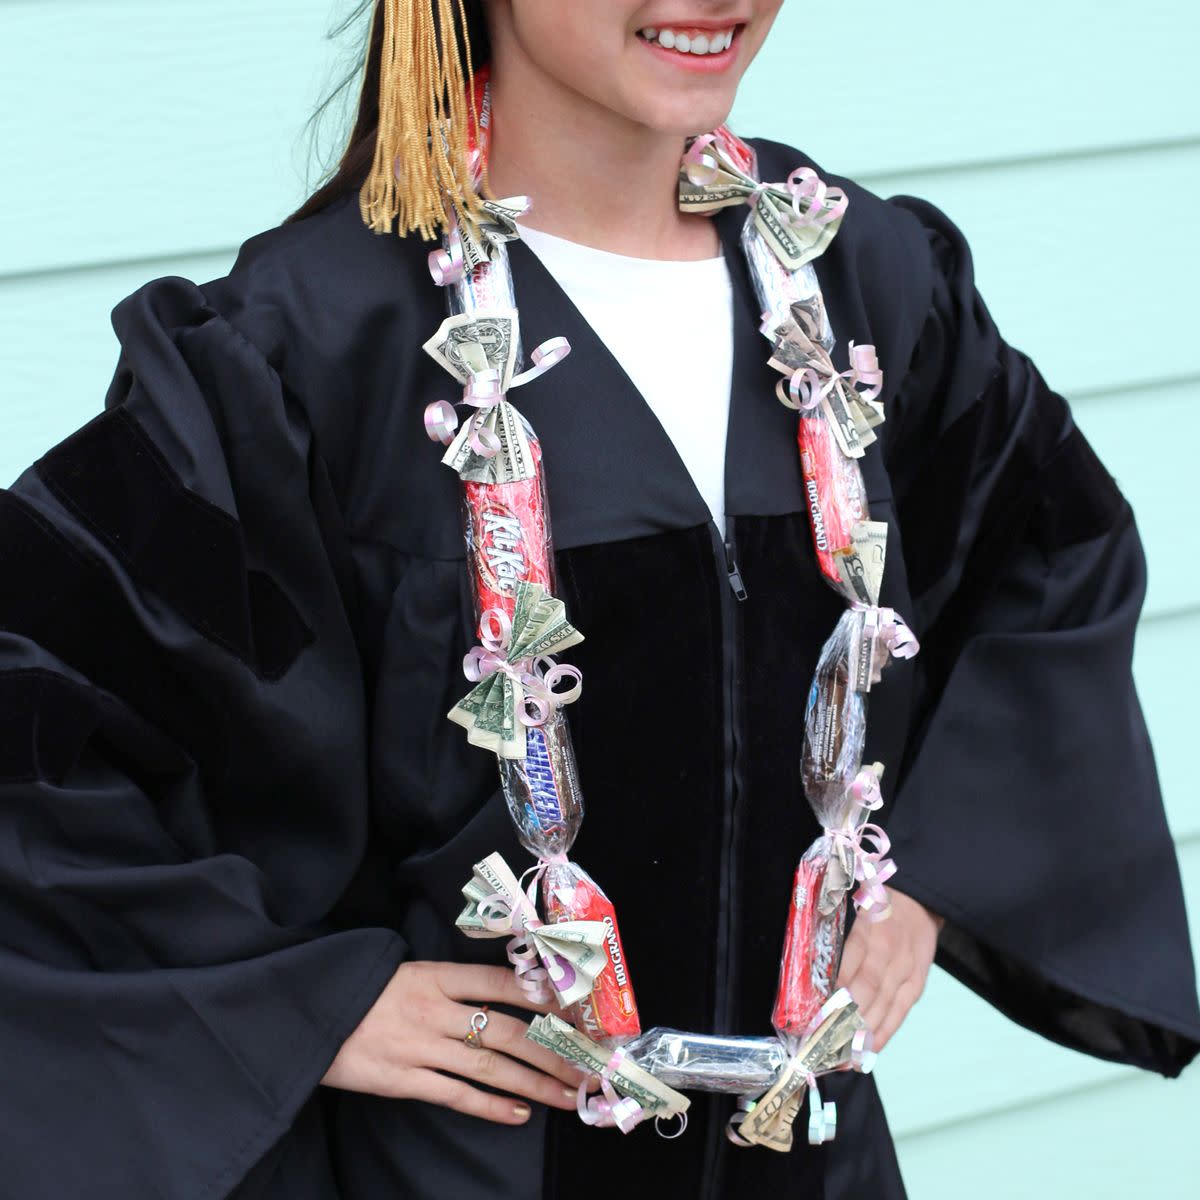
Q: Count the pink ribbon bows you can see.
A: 10